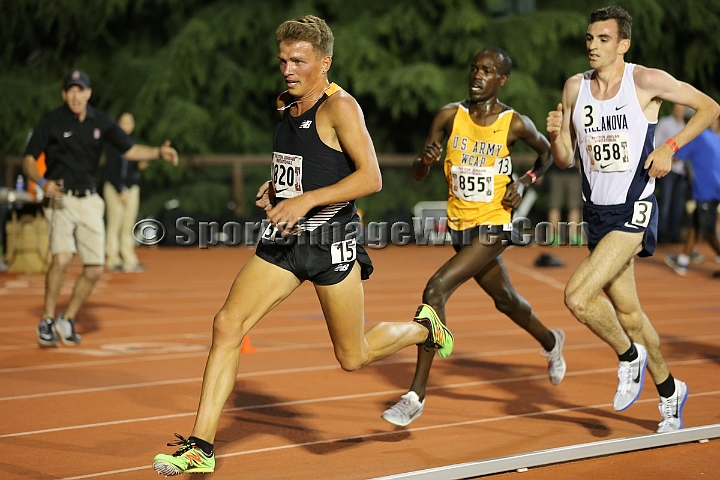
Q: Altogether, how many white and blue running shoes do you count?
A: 2